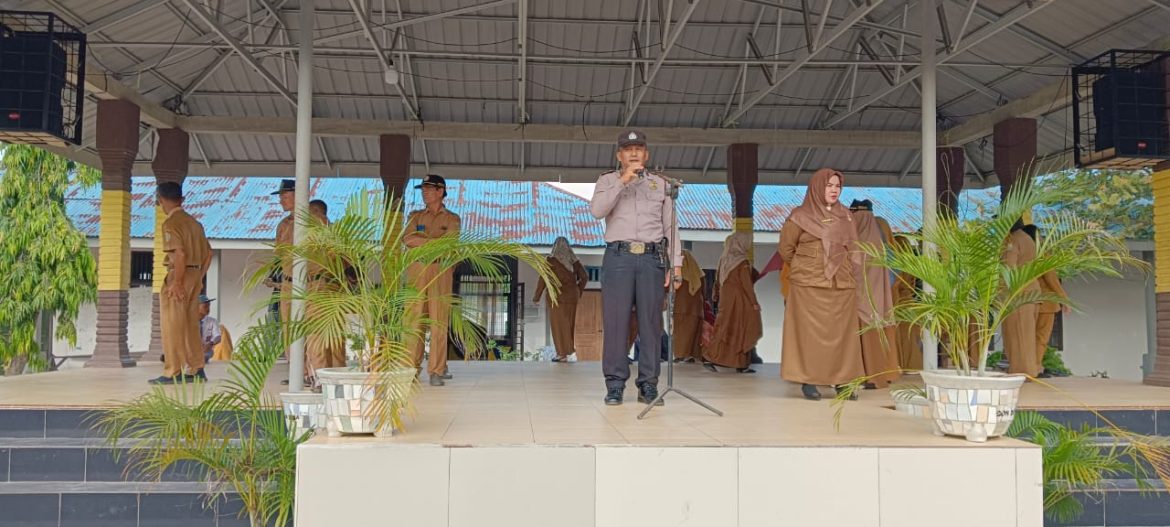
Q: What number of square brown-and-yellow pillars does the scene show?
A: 7